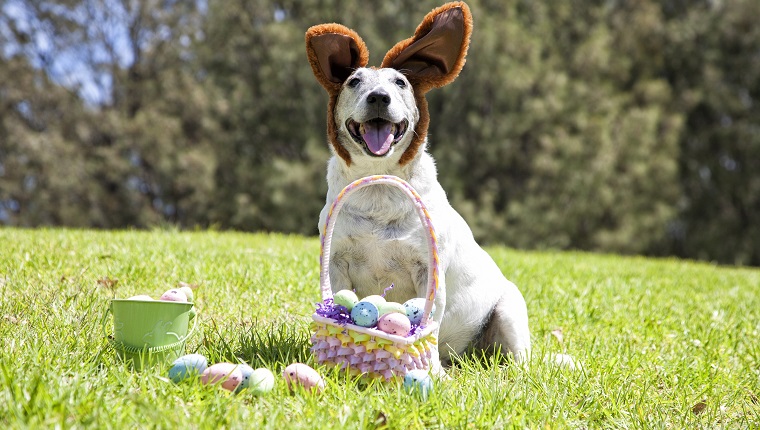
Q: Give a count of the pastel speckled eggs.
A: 15